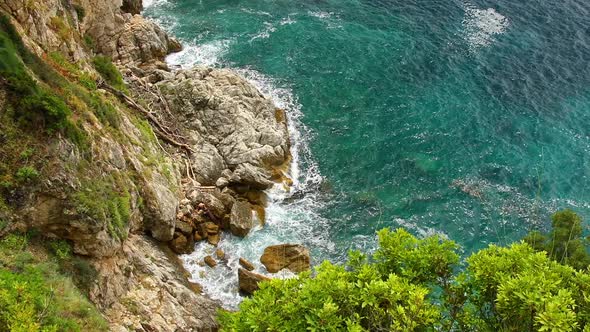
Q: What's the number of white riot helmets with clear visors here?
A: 0